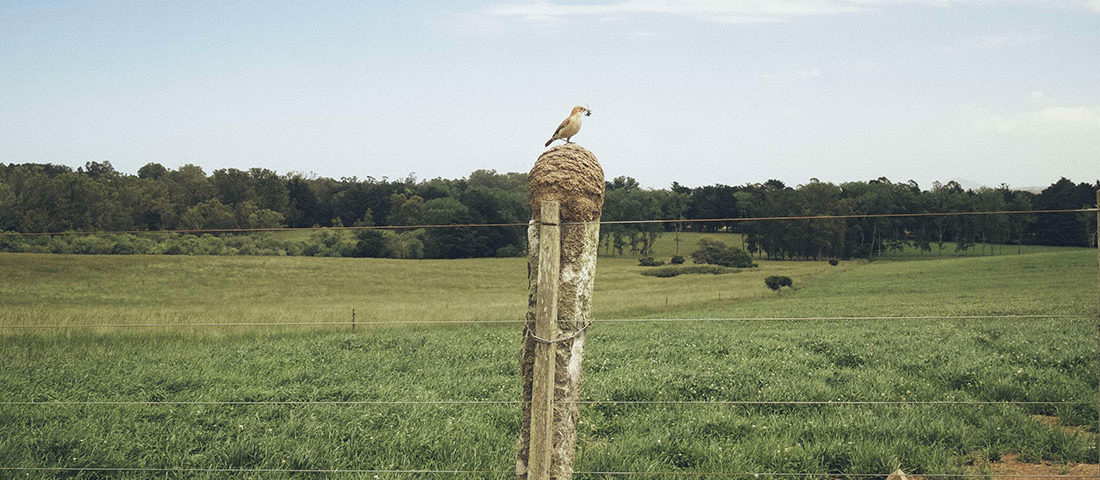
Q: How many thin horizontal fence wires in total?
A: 4